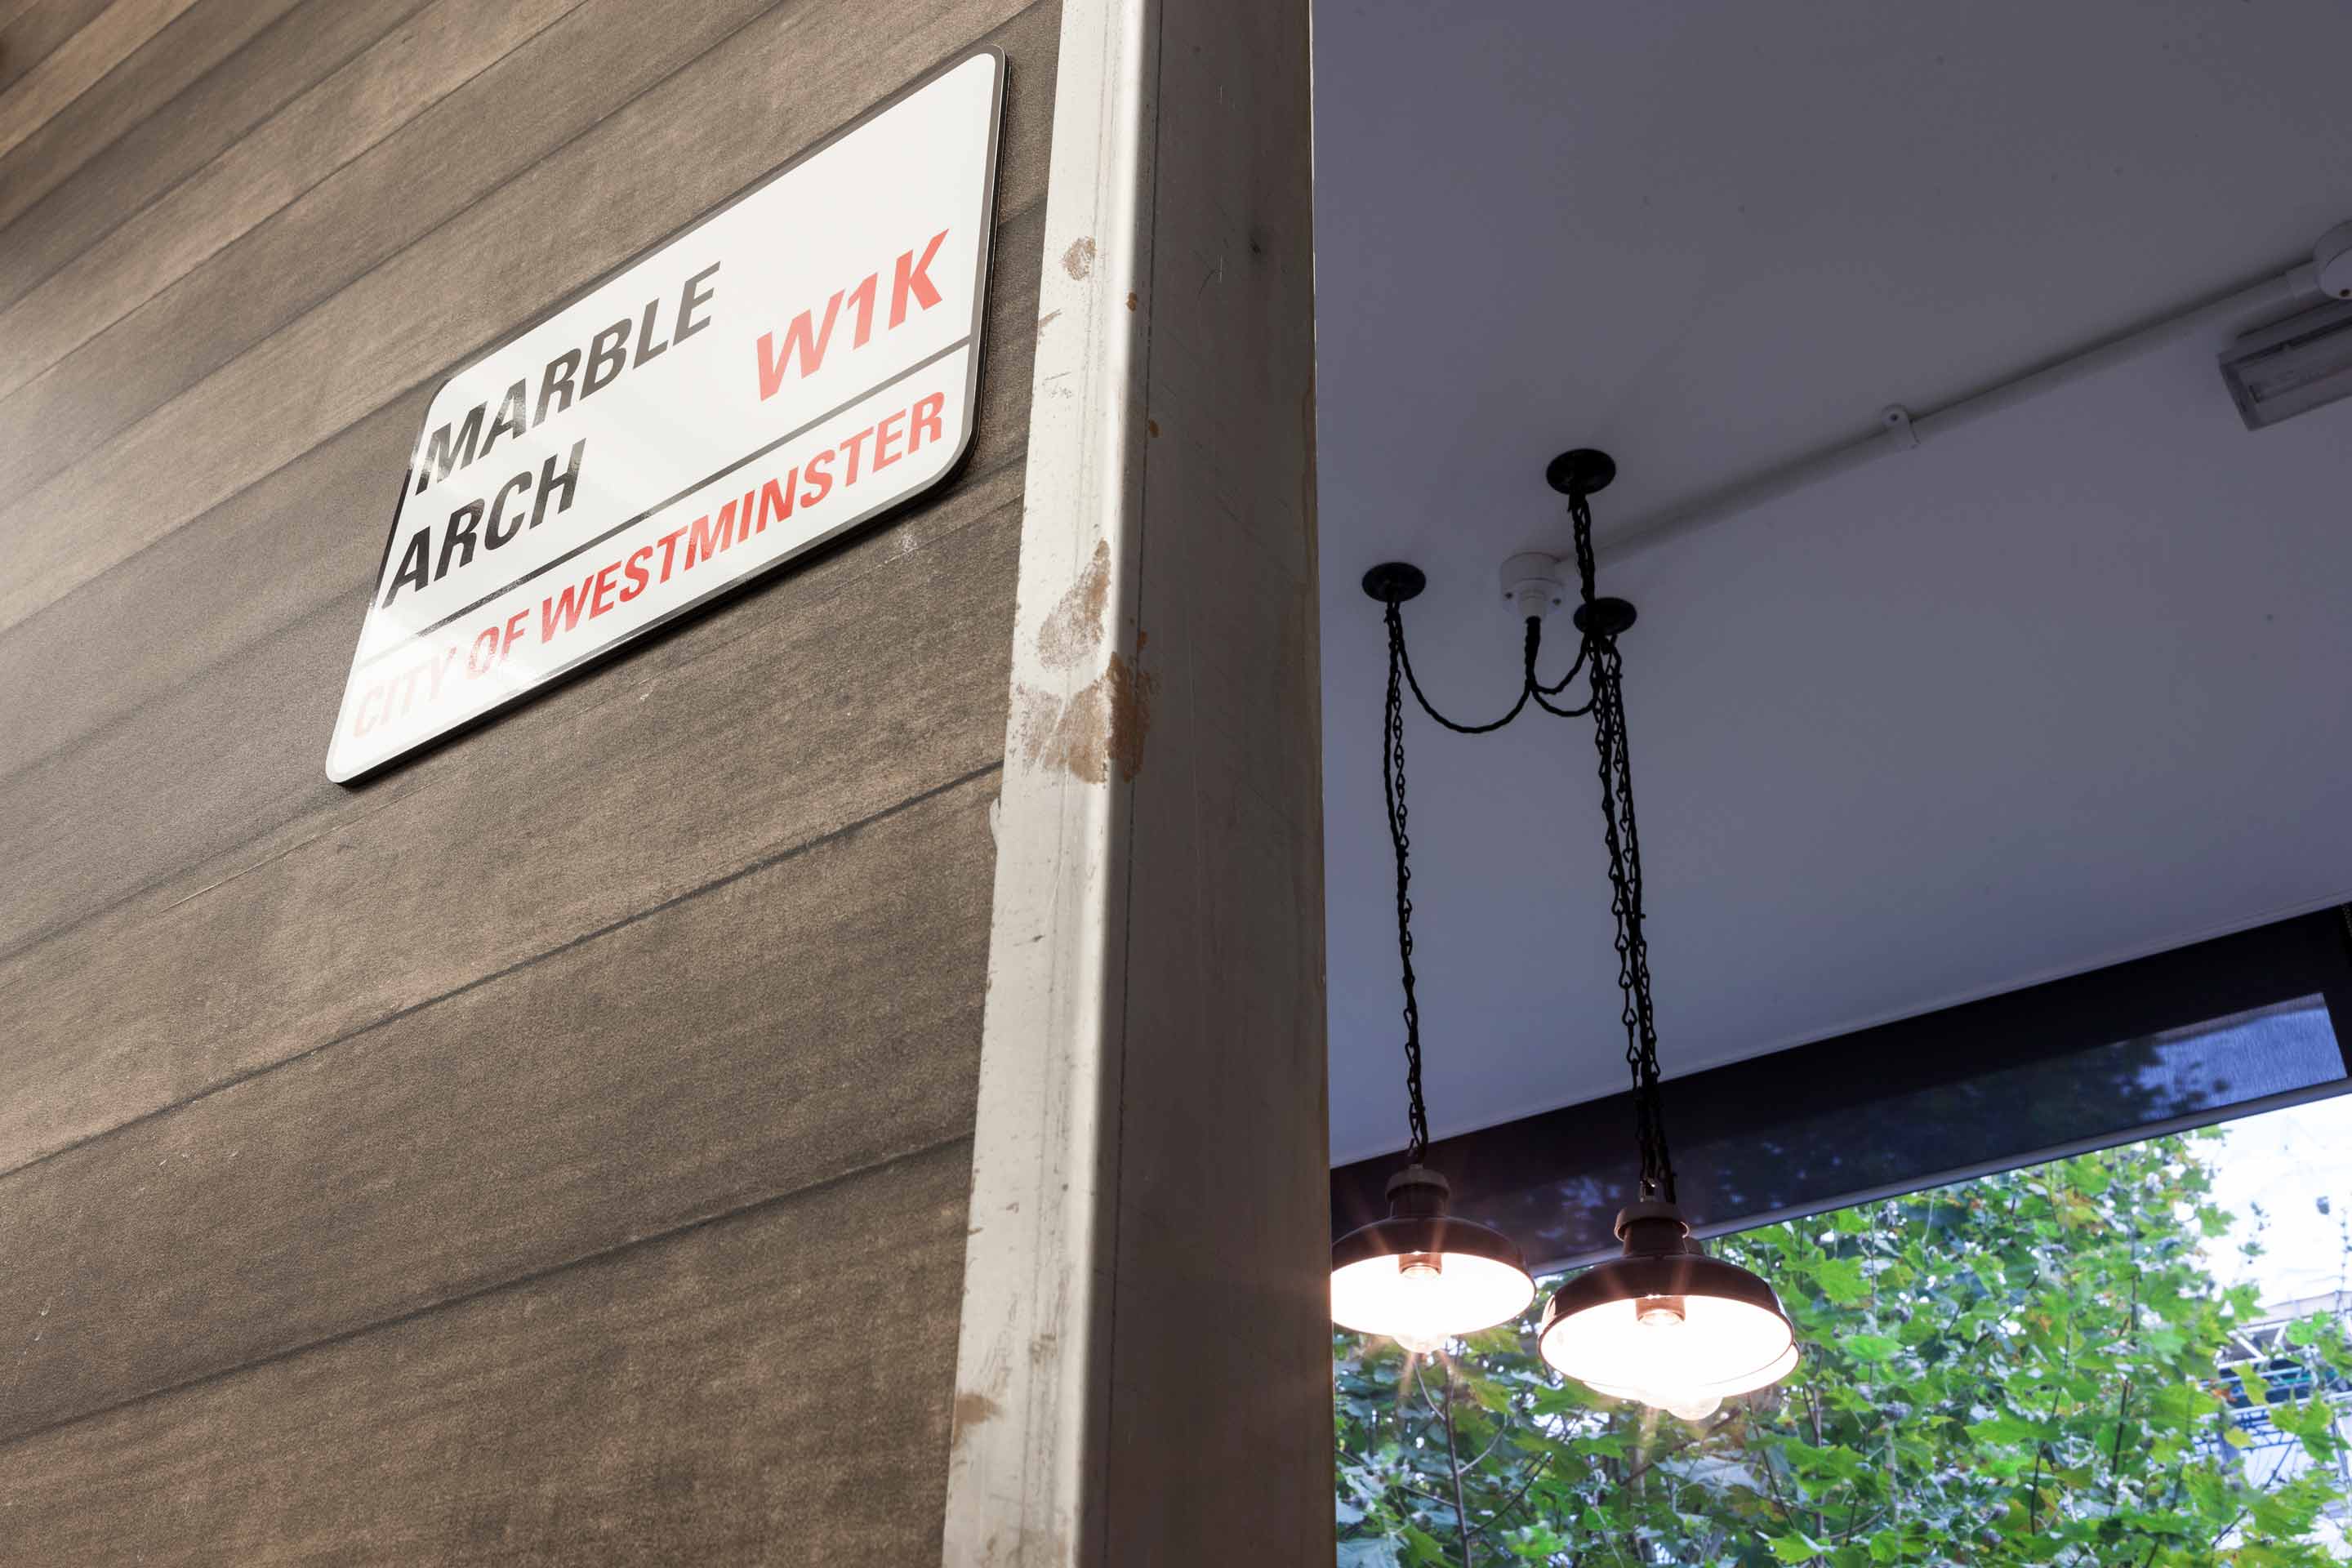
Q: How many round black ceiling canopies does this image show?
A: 3